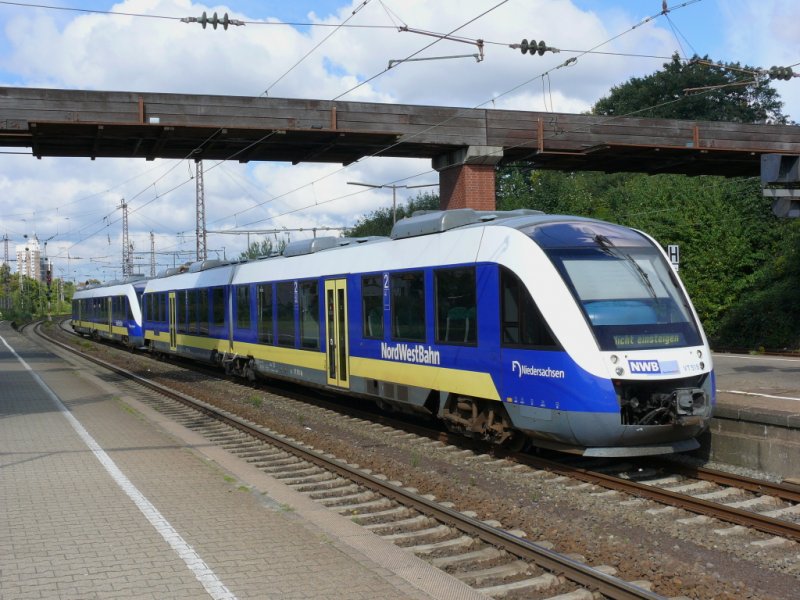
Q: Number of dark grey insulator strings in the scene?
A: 3